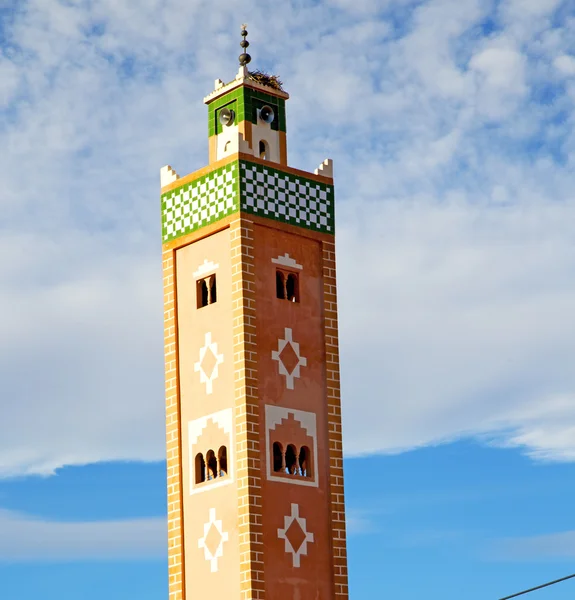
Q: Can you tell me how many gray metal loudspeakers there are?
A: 2